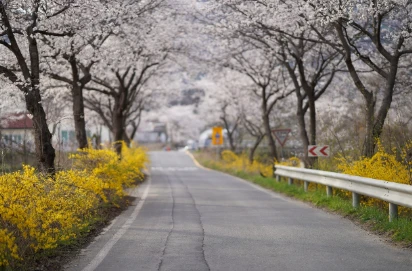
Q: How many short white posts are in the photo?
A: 6